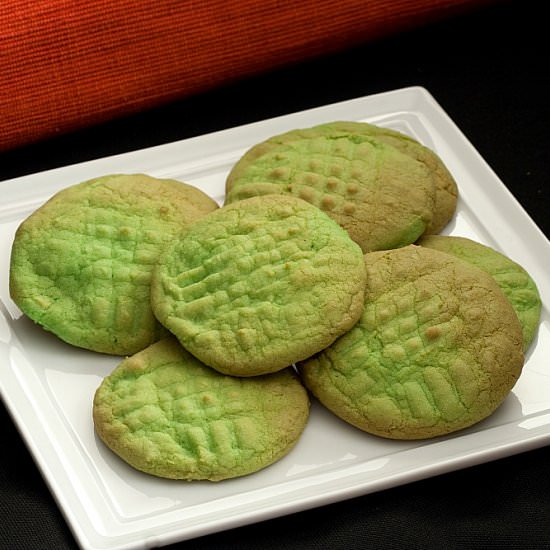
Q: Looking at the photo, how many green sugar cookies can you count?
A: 7